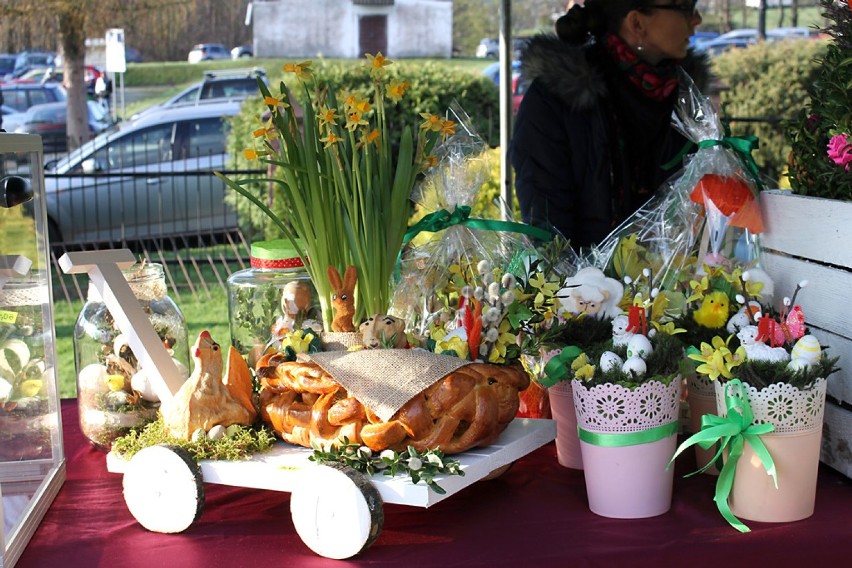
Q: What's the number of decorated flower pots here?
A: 4